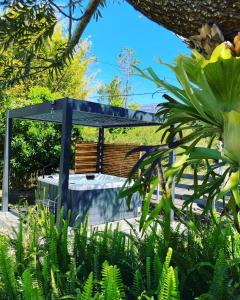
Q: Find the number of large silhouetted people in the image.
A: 0